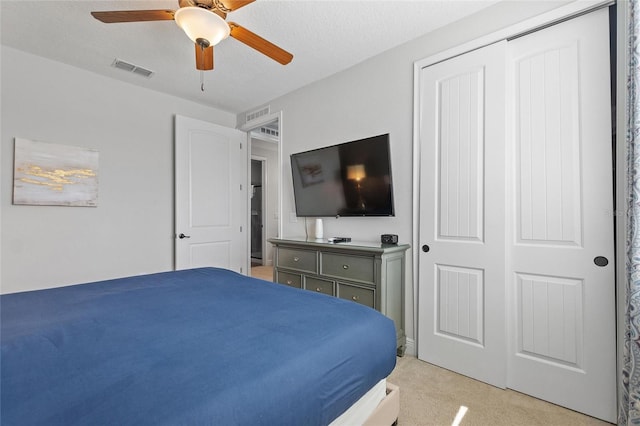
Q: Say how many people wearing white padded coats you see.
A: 0